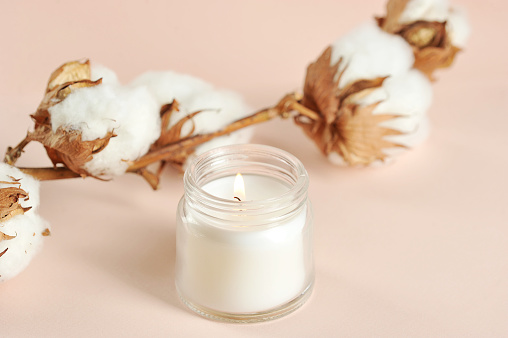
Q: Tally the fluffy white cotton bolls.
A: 5